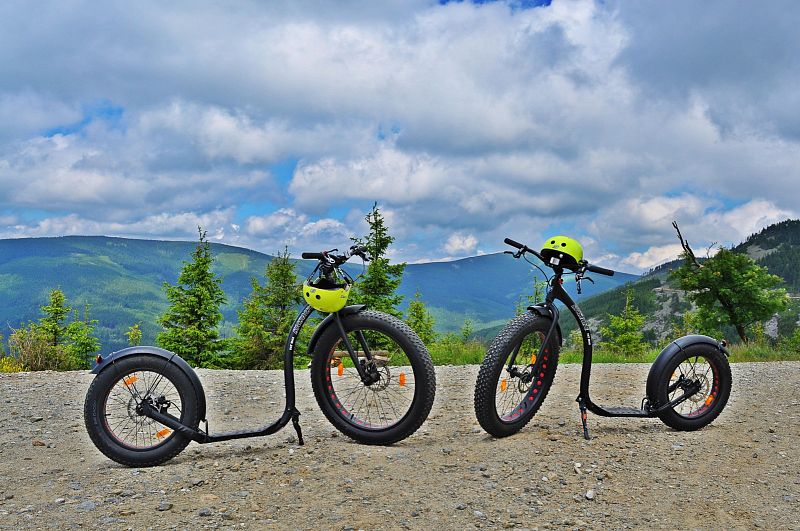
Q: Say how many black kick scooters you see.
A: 2